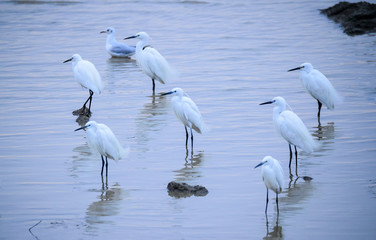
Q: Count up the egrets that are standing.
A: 7